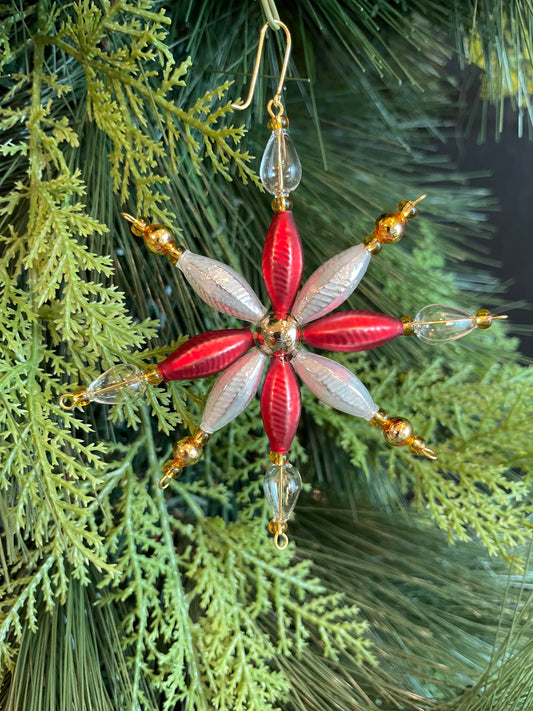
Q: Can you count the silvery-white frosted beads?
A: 4